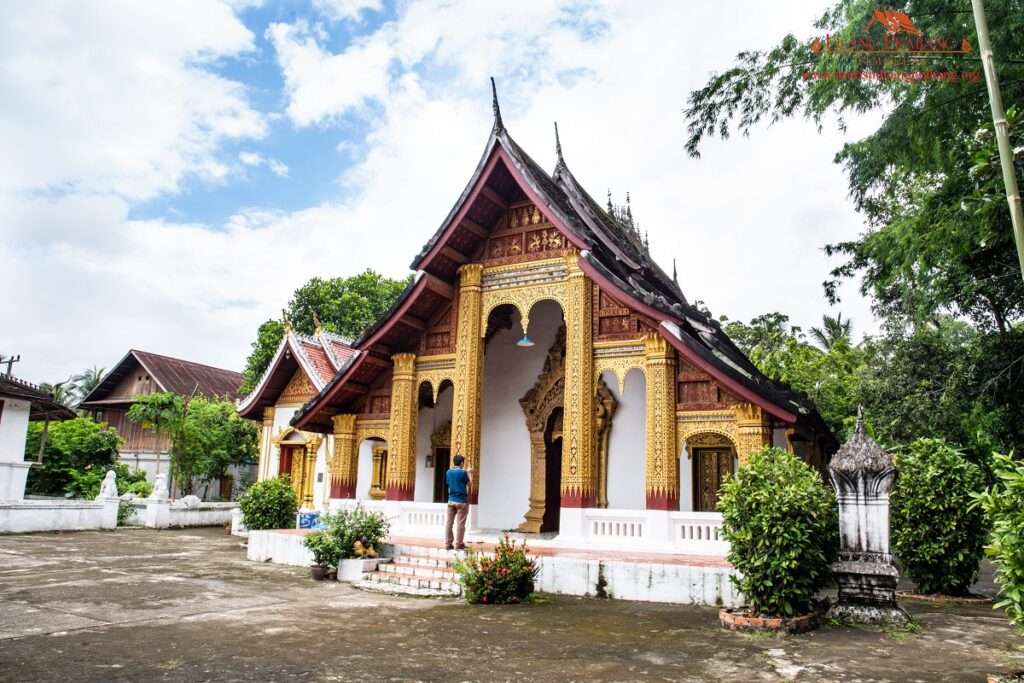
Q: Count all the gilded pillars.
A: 6